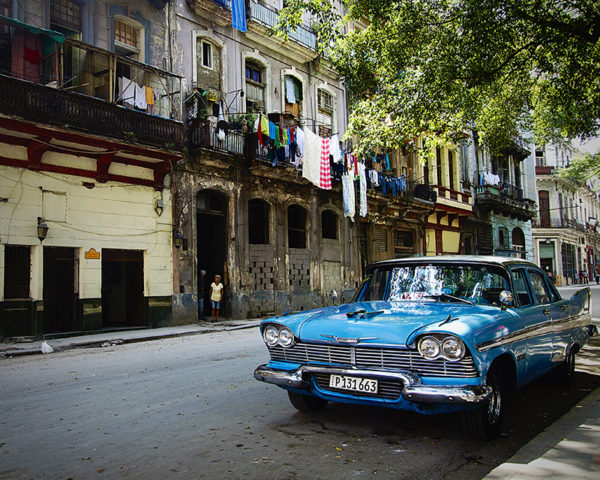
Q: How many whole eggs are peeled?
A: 0